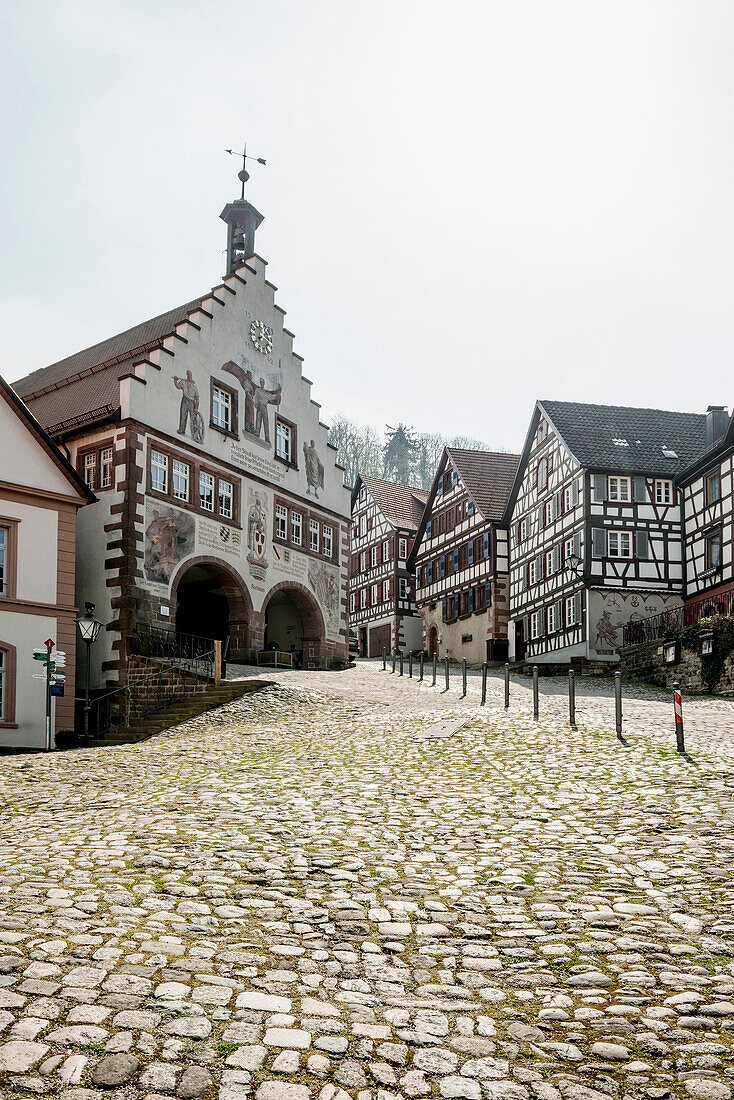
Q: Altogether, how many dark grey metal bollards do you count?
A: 13